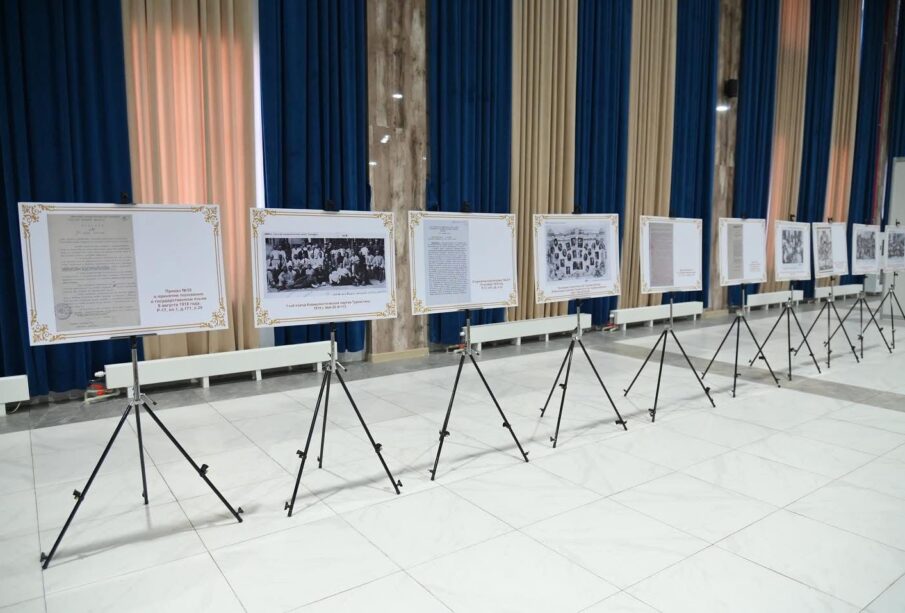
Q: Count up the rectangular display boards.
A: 10